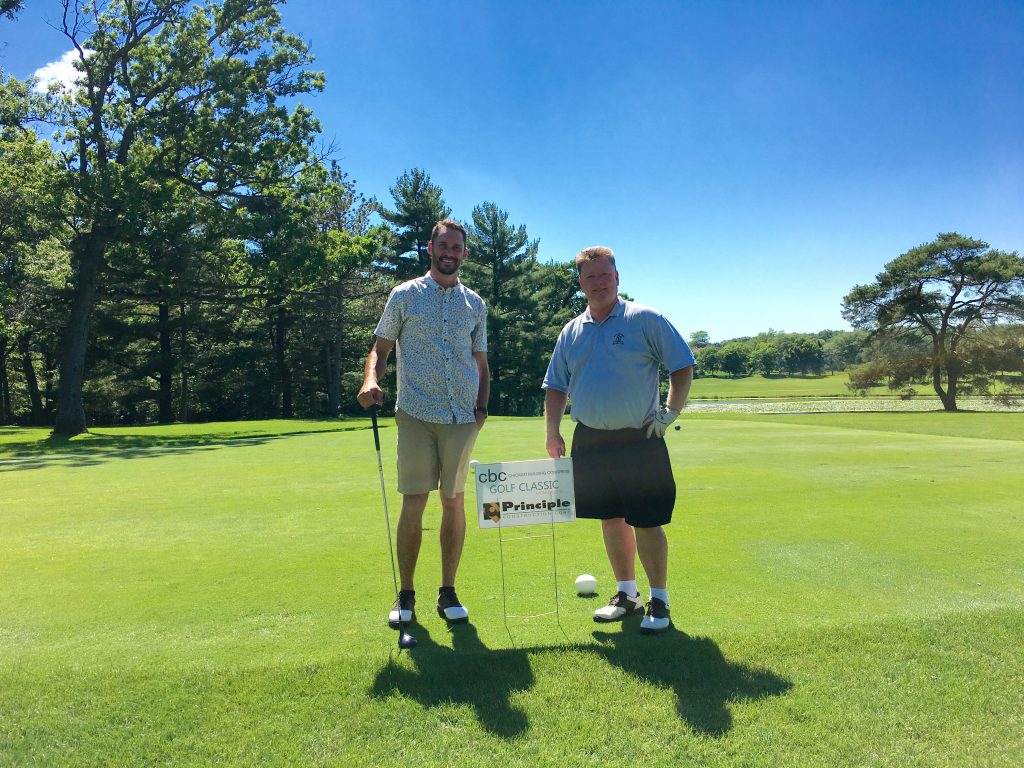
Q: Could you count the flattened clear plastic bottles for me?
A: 0